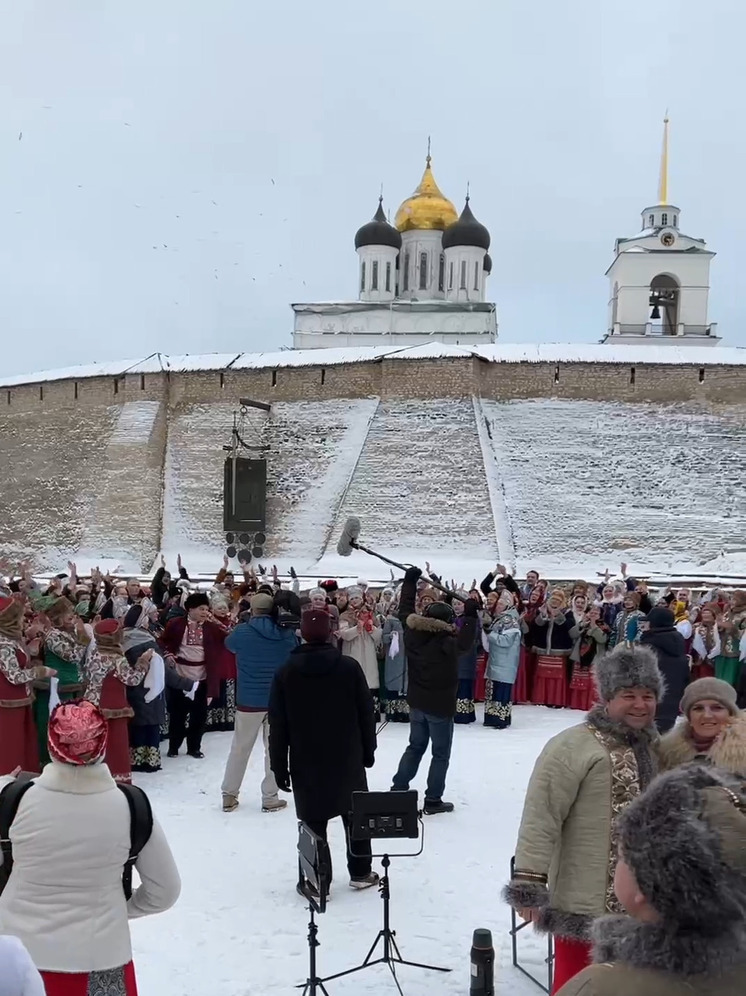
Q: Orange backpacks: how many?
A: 0